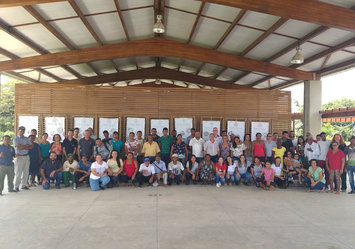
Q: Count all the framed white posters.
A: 10